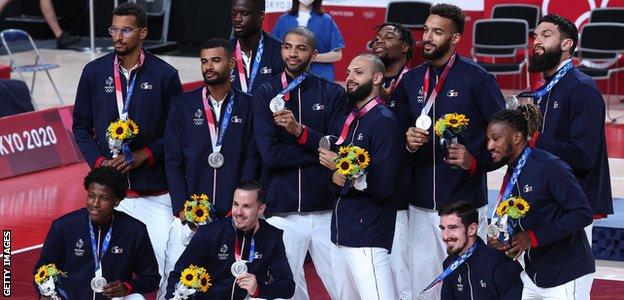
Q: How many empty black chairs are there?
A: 5